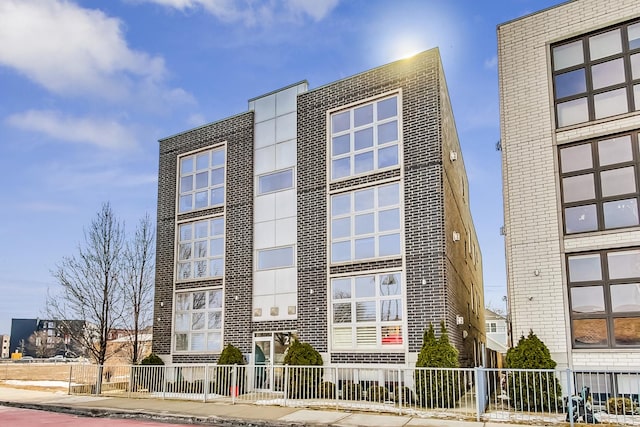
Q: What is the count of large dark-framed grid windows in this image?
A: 3